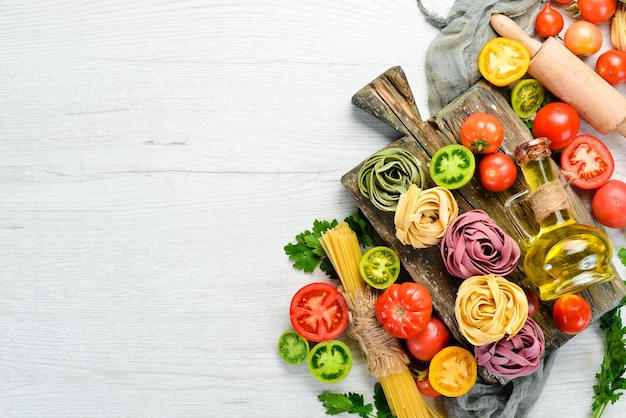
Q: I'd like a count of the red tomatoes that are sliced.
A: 2